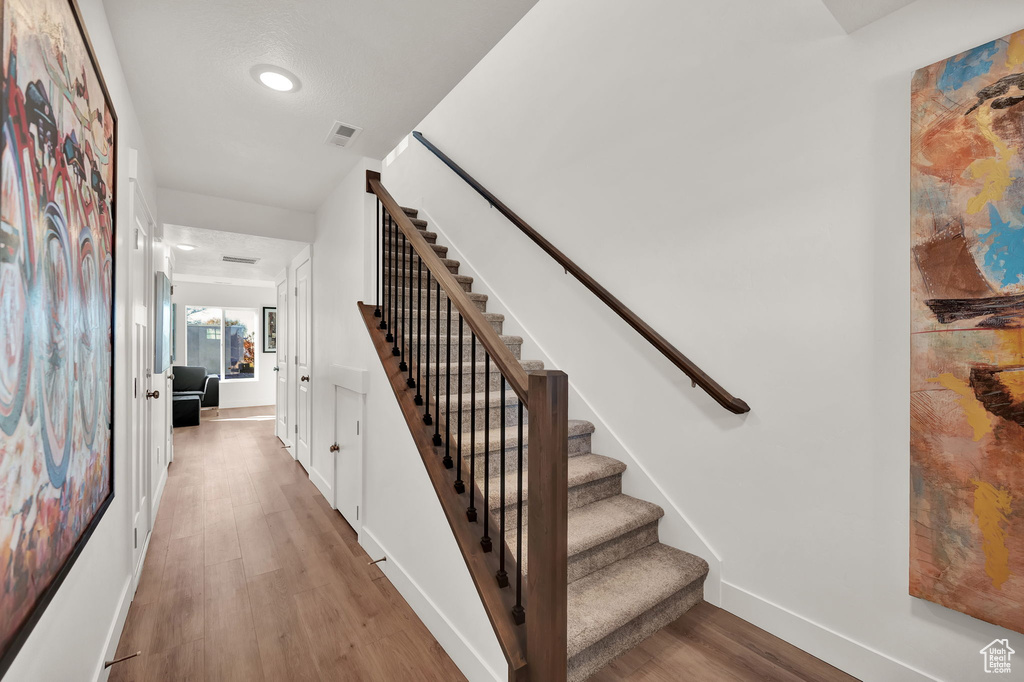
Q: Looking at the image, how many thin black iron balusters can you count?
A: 15